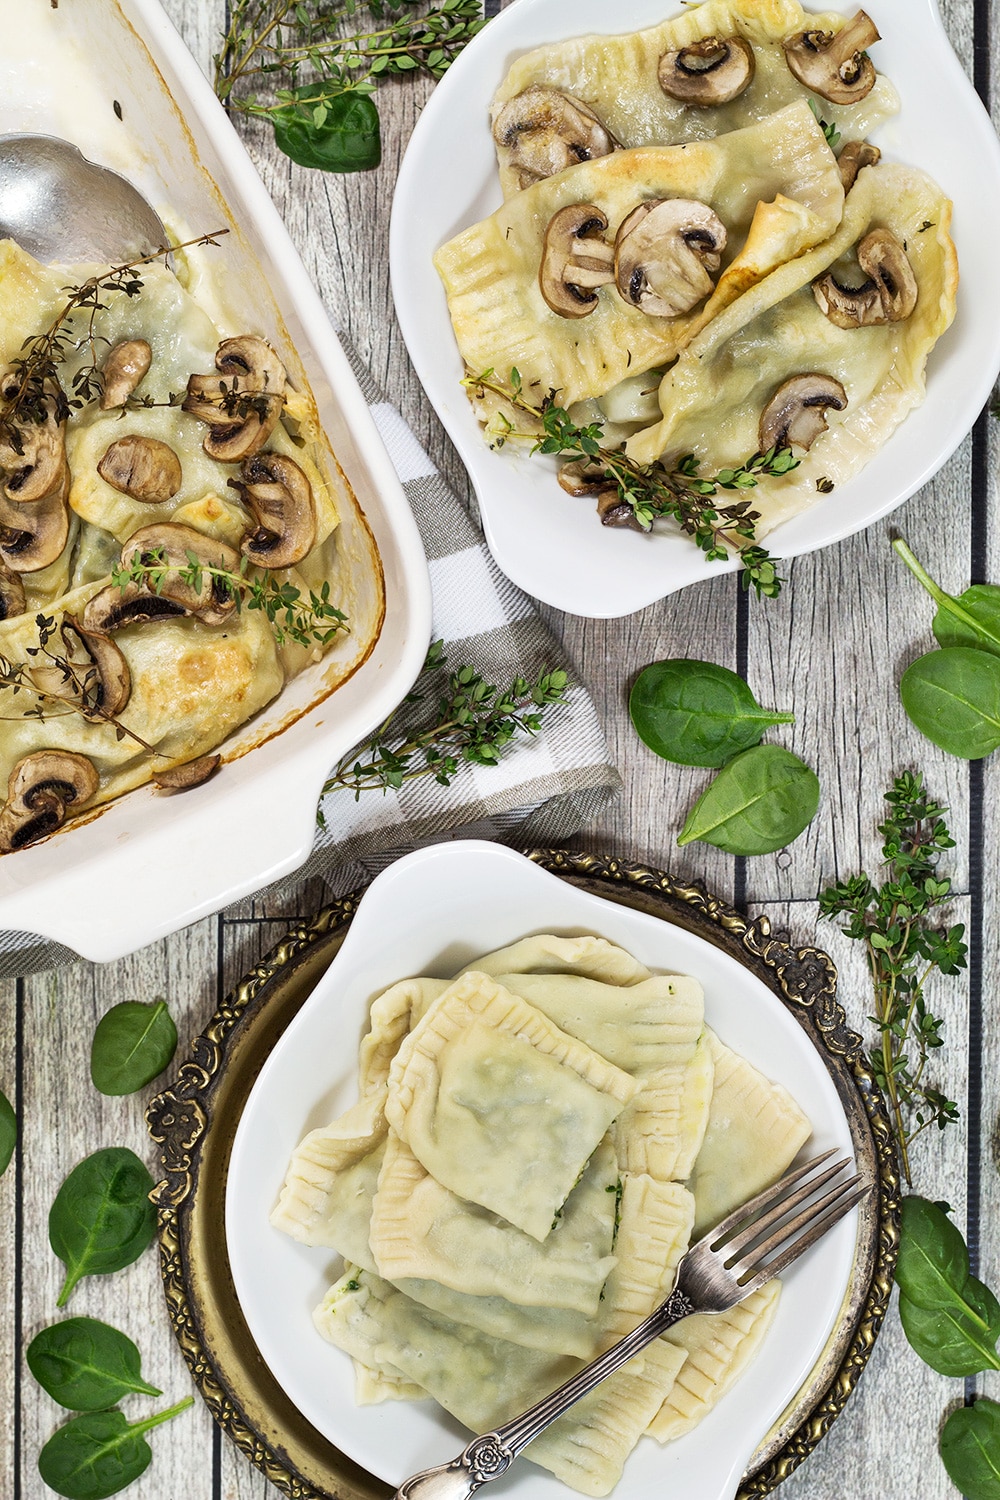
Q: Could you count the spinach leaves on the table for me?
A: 13